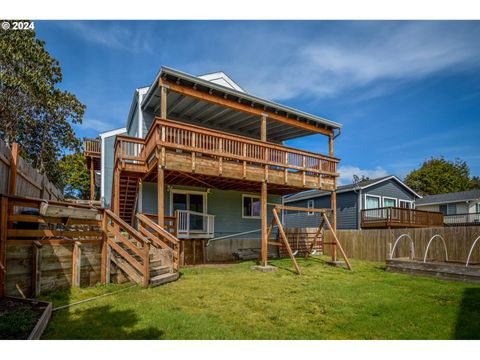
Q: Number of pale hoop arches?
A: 3